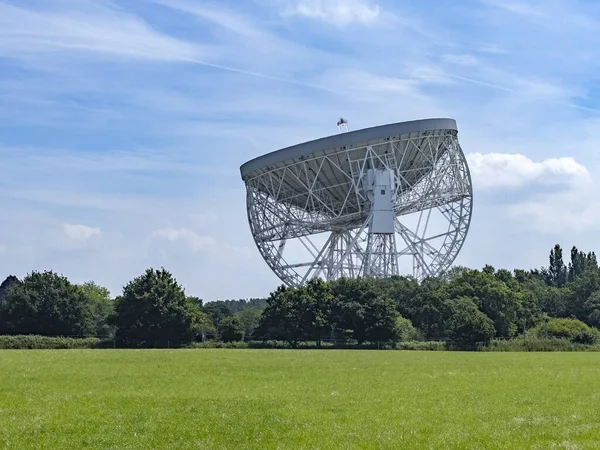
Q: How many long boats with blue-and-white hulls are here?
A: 0